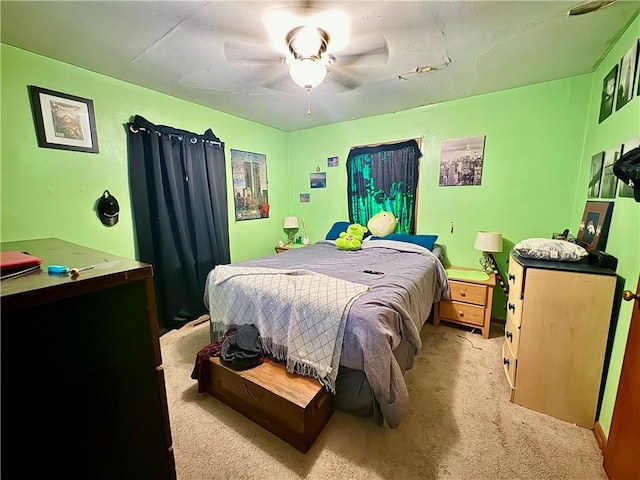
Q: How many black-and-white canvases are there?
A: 7